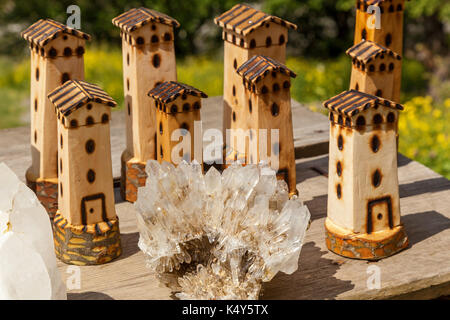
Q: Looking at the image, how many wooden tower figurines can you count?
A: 9